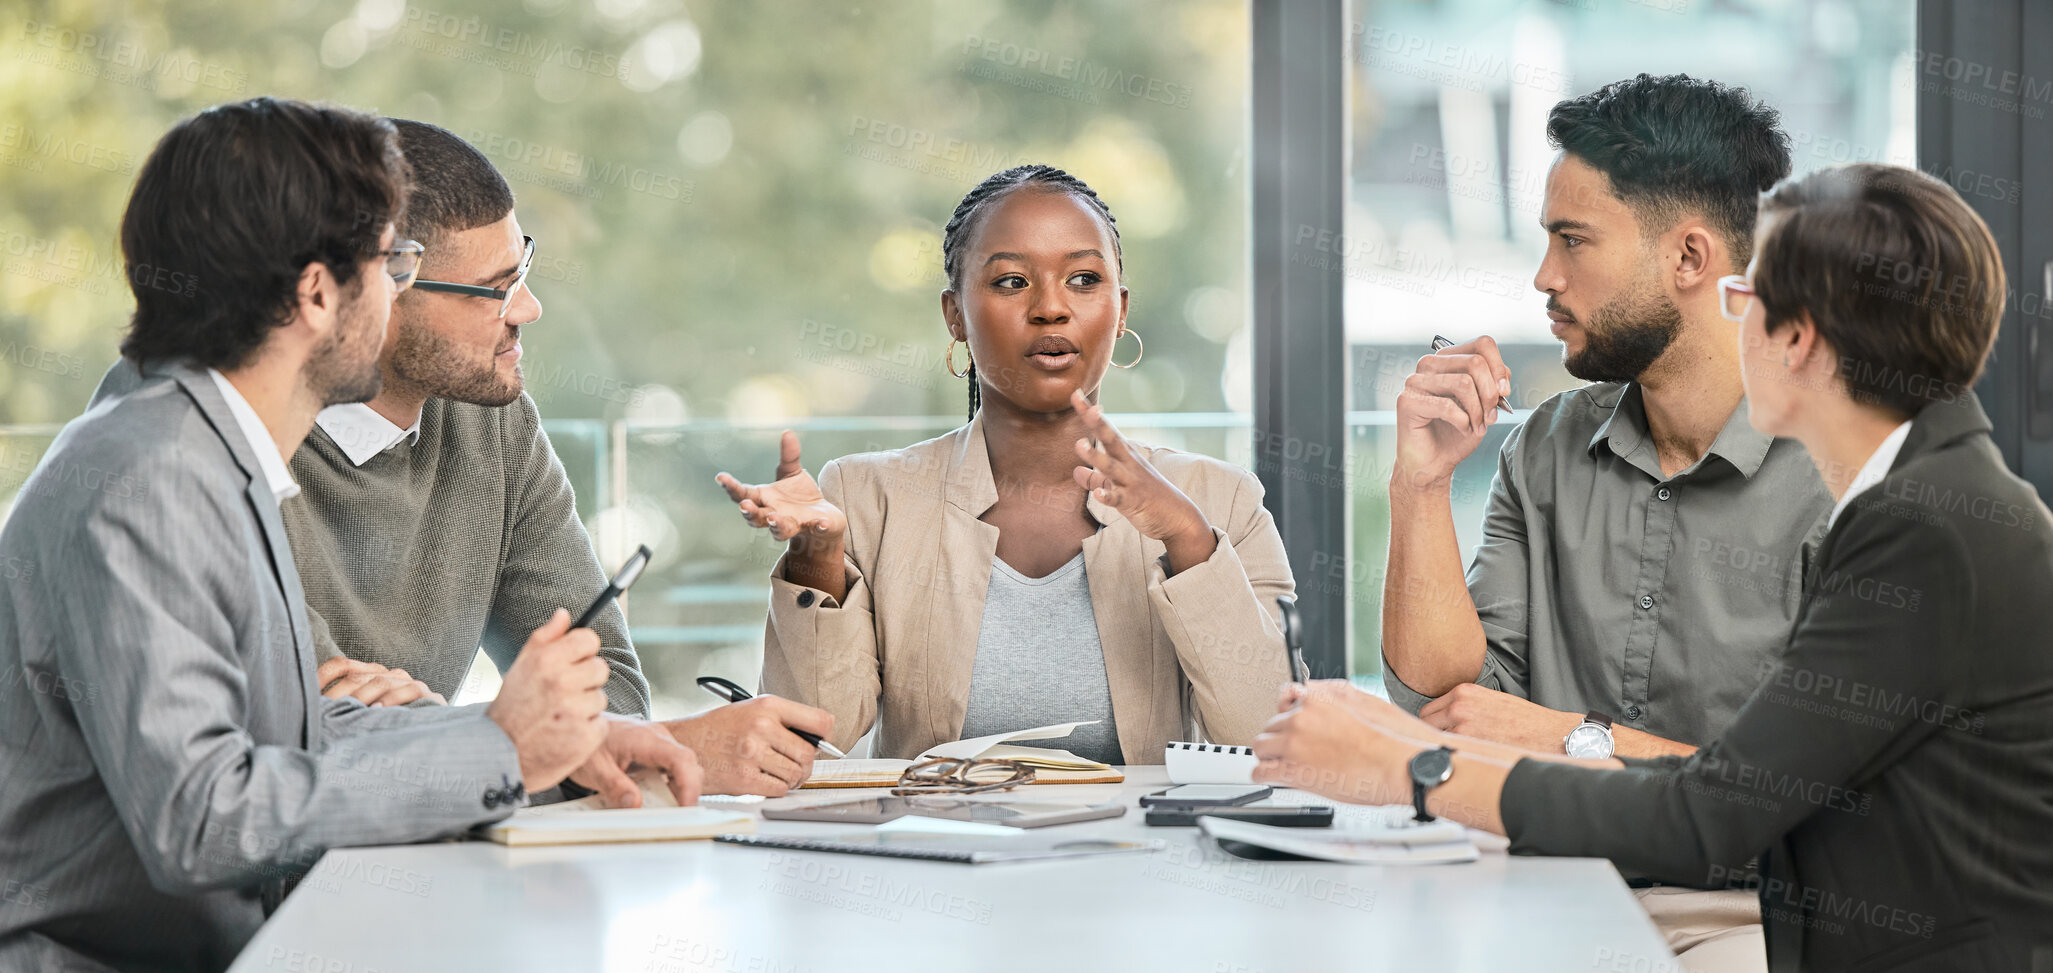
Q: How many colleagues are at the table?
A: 5